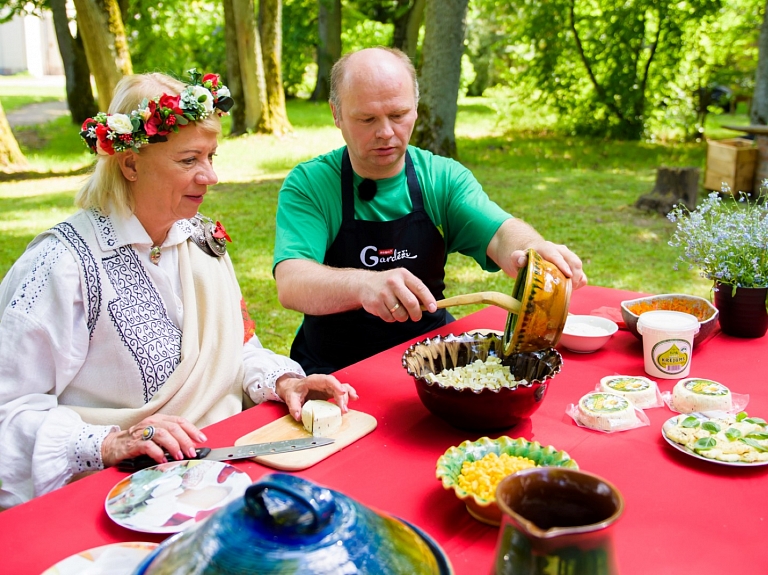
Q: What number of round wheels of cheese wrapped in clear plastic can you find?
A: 3